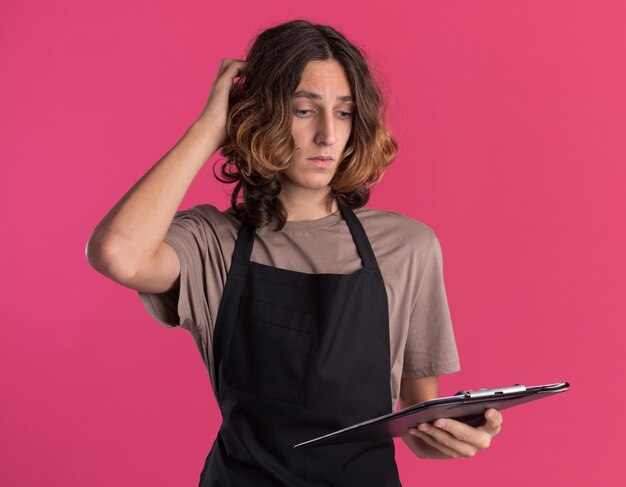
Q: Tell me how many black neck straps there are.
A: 2